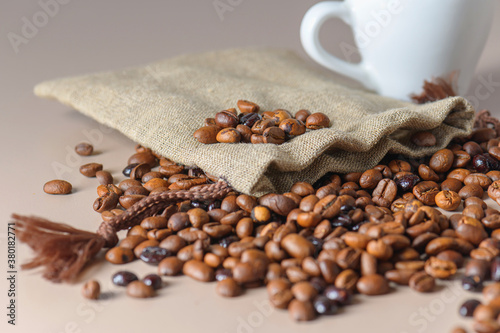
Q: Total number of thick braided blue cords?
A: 0